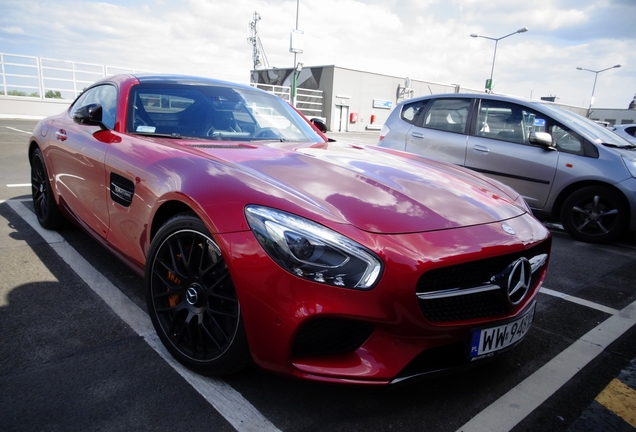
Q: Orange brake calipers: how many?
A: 1